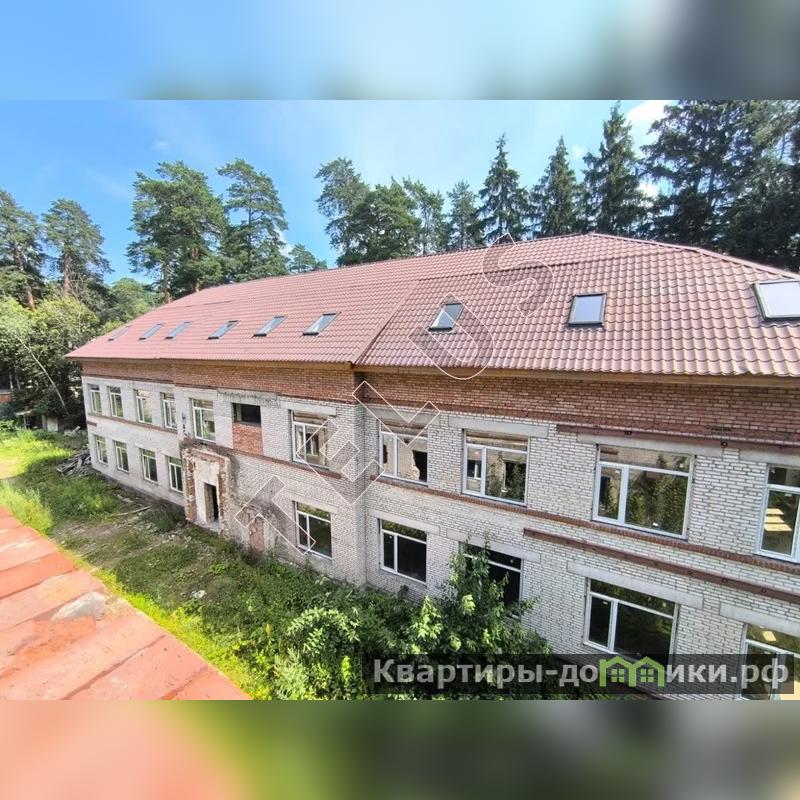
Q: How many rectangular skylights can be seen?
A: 9